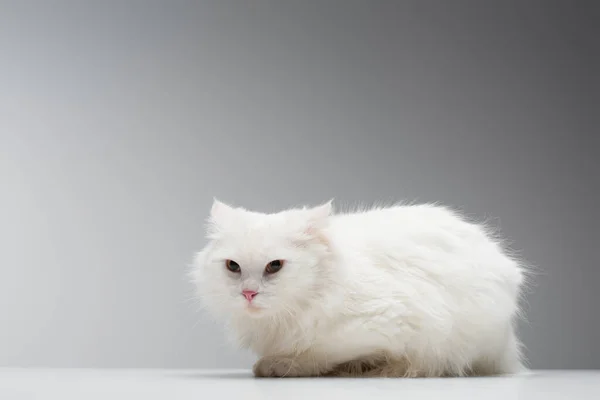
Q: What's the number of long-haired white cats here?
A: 1